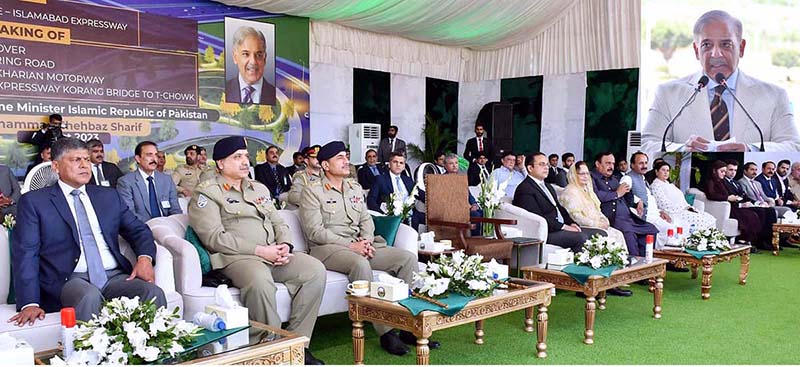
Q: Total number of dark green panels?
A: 4